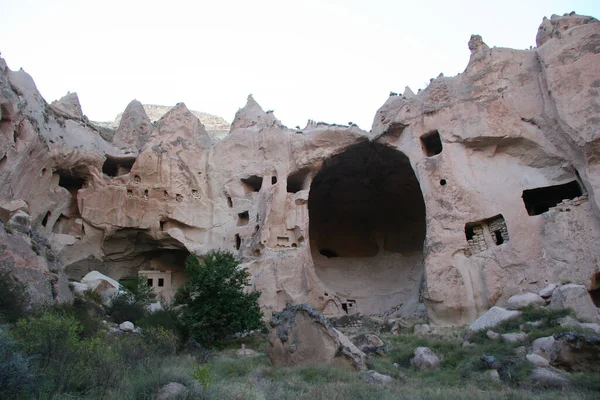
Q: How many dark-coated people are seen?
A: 0